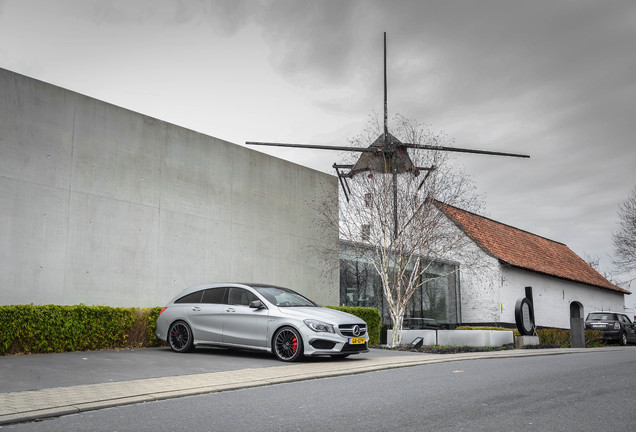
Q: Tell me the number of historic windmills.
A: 1